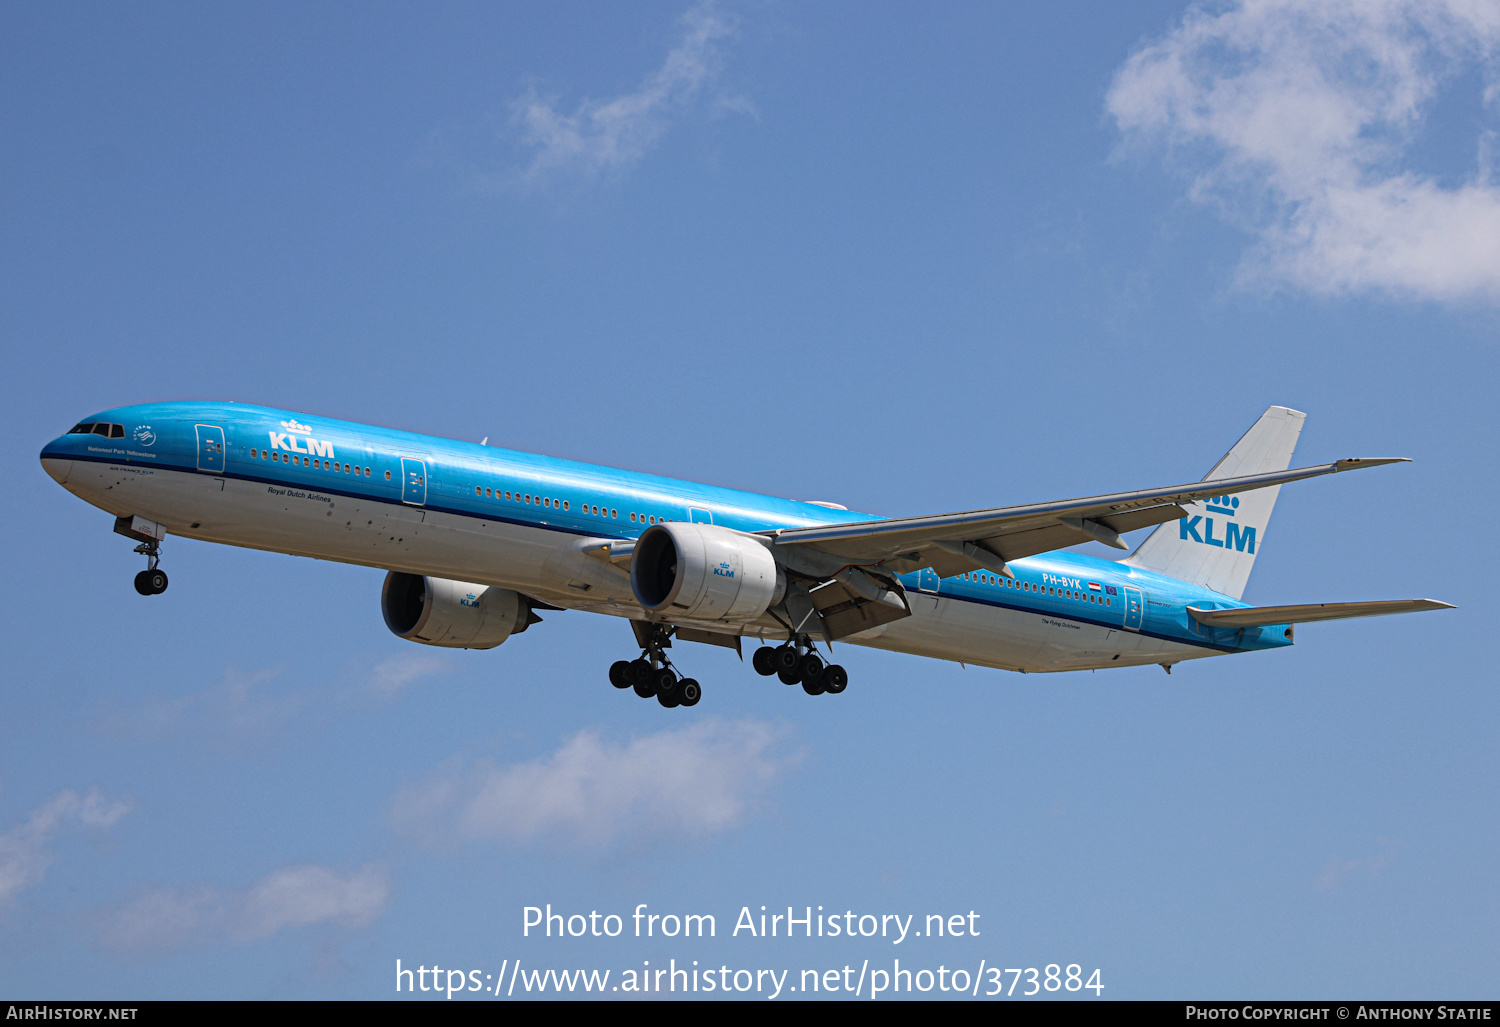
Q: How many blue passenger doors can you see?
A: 5